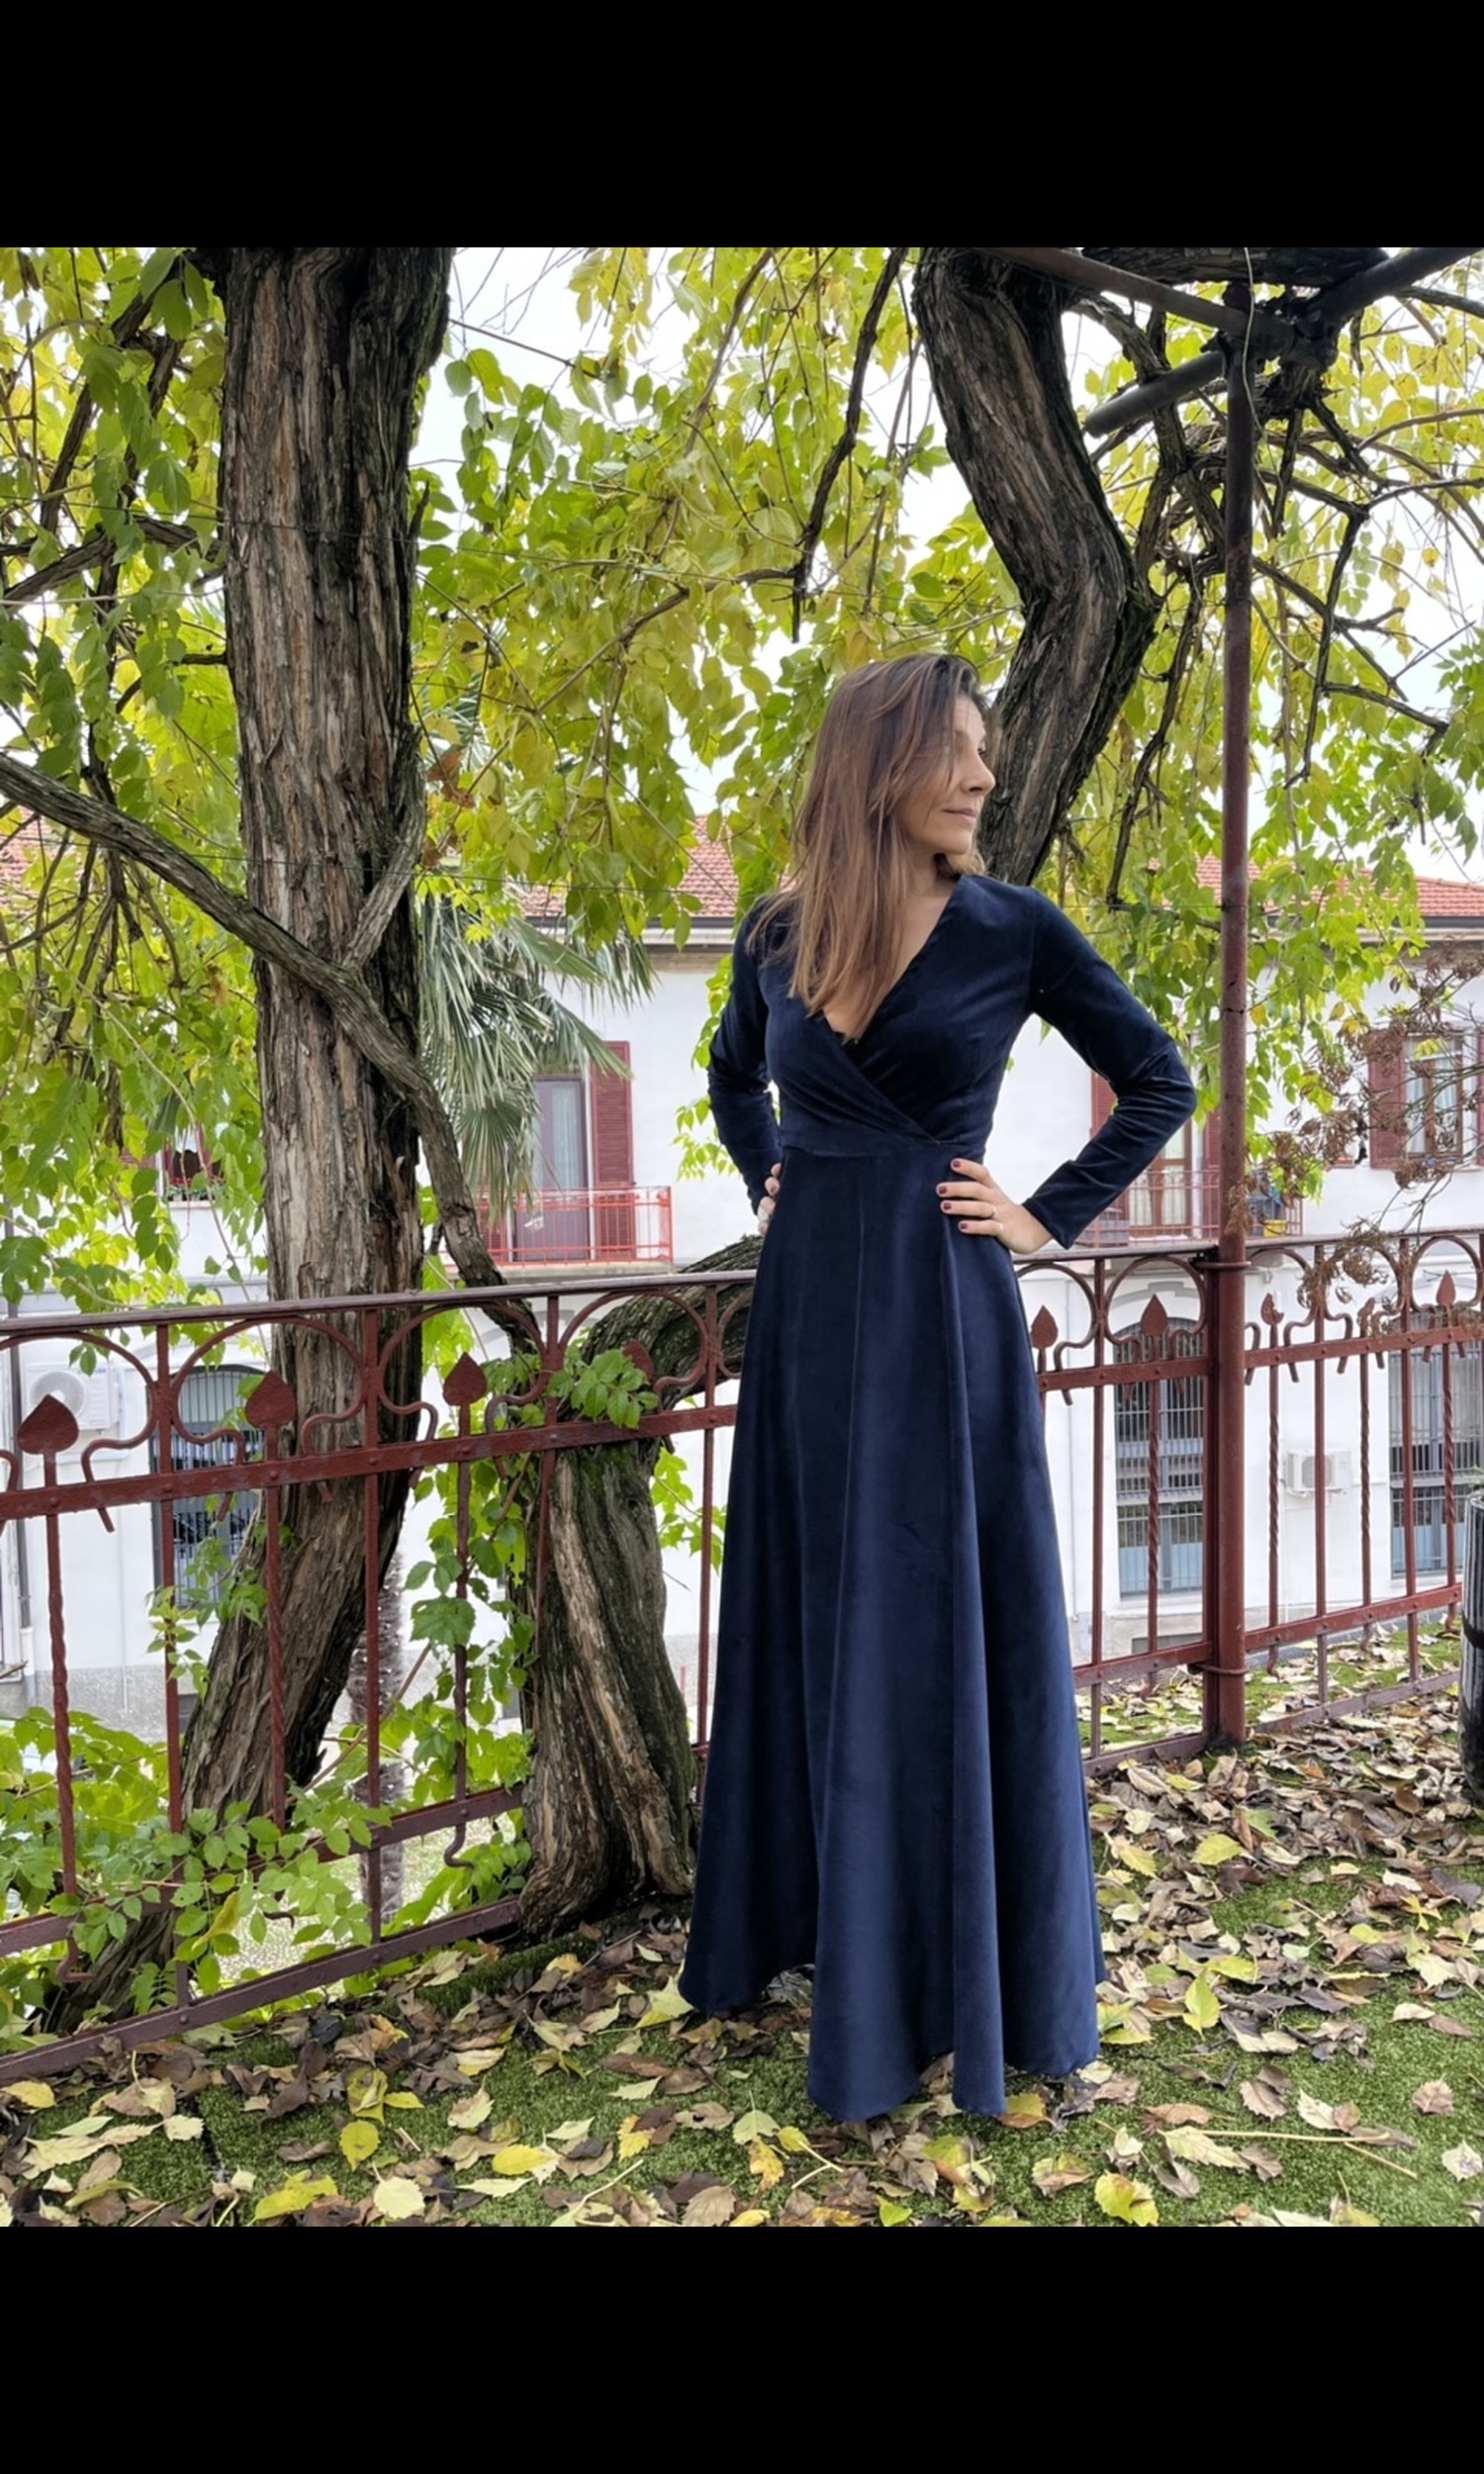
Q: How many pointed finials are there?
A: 9